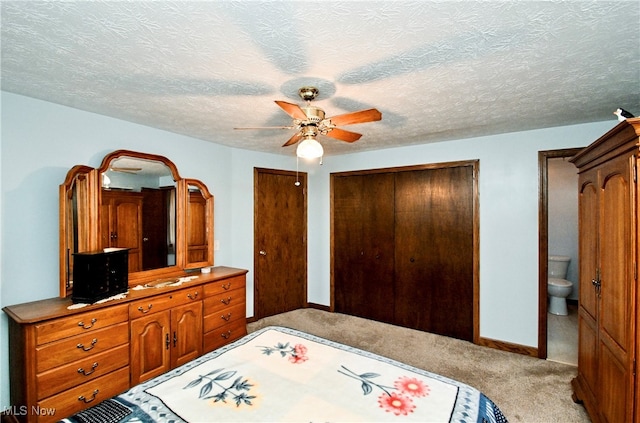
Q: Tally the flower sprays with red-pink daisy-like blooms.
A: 1